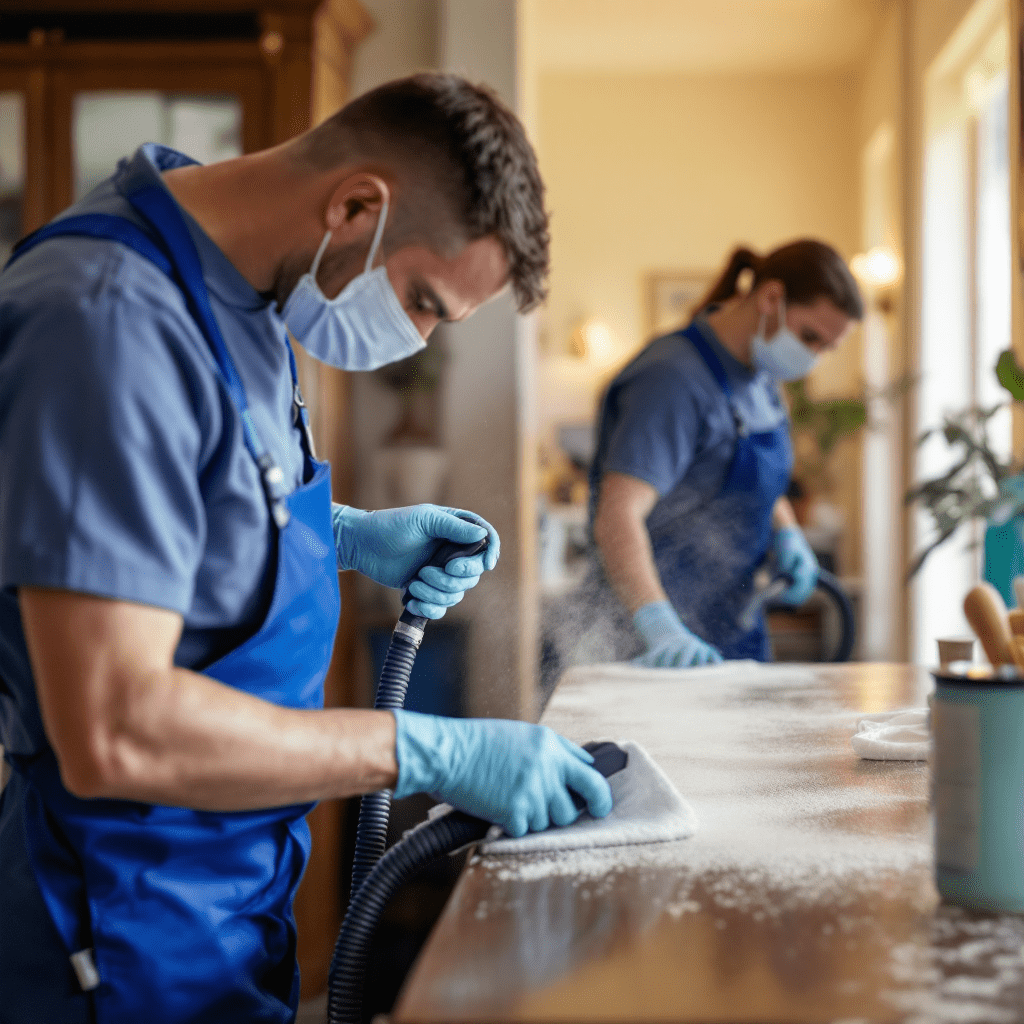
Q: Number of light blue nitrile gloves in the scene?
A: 4